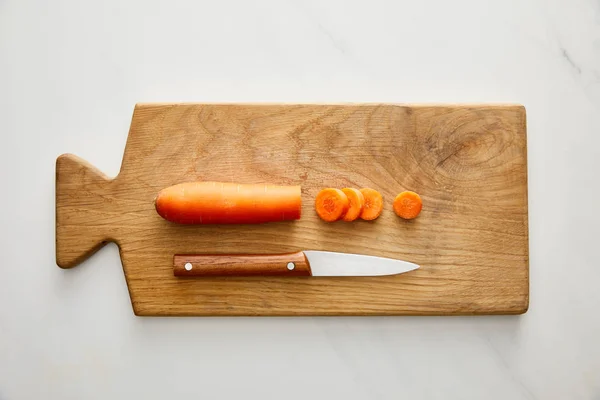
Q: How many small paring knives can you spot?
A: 1